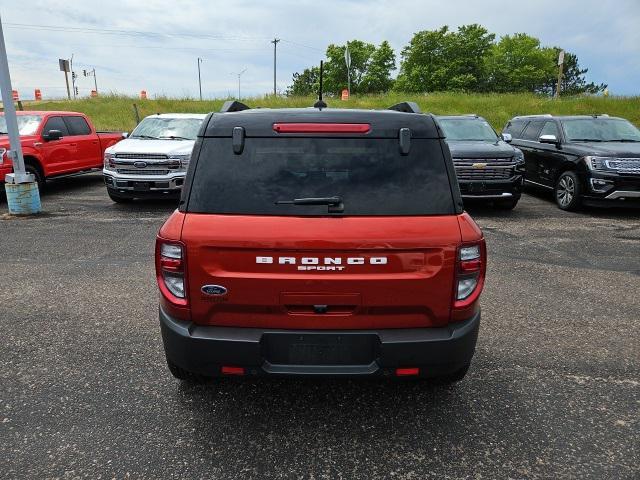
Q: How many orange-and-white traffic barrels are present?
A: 5